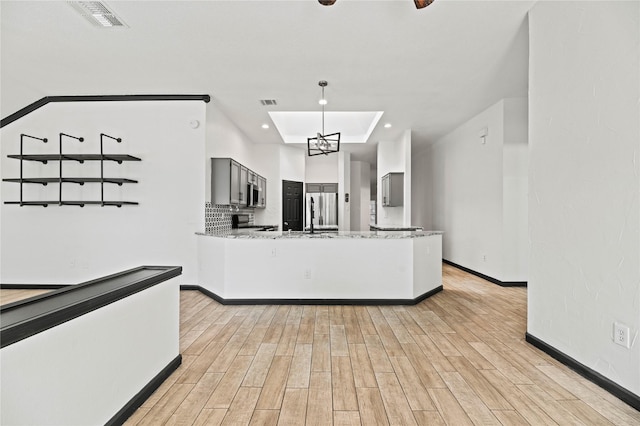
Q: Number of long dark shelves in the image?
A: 3